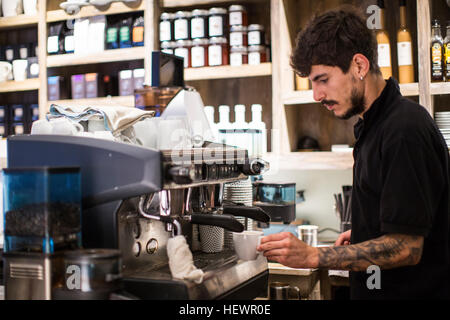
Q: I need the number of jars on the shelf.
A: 13